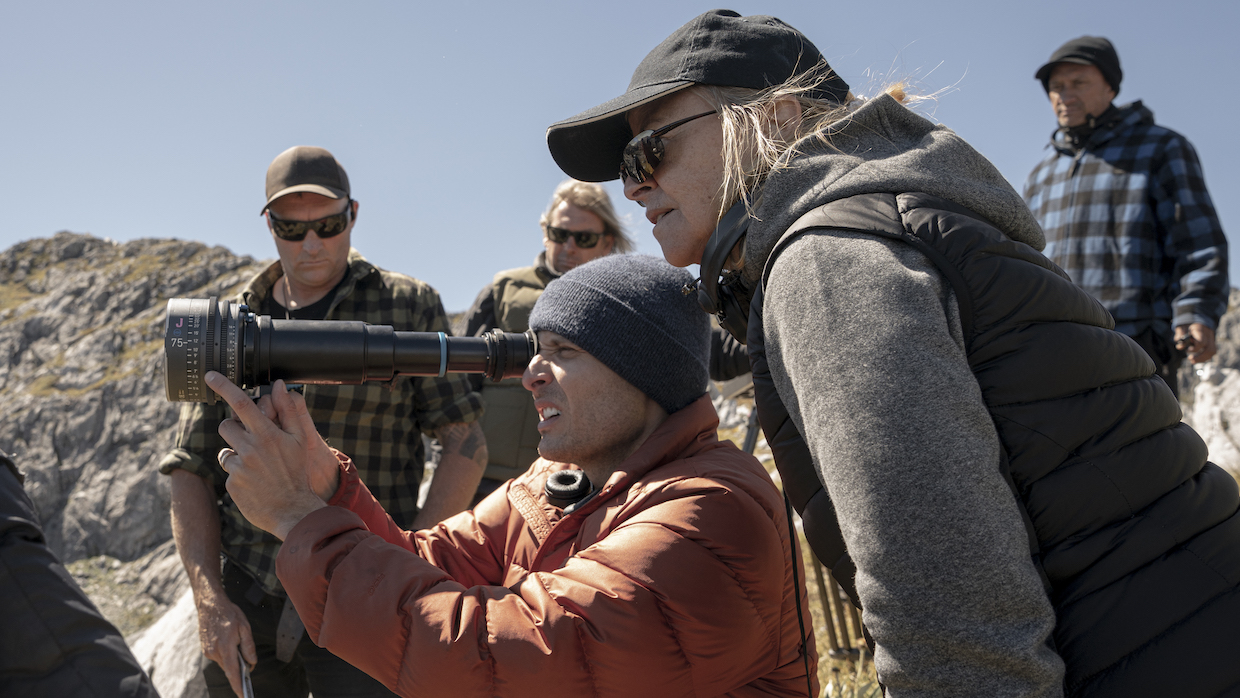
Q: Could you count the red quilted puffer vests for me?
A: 0